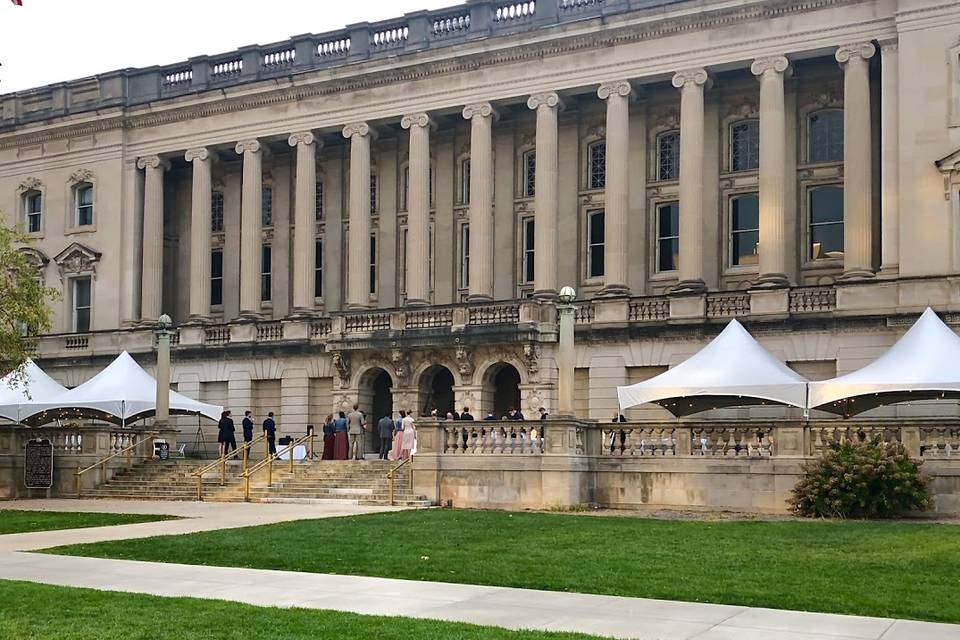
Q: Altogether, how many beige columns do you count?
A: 12